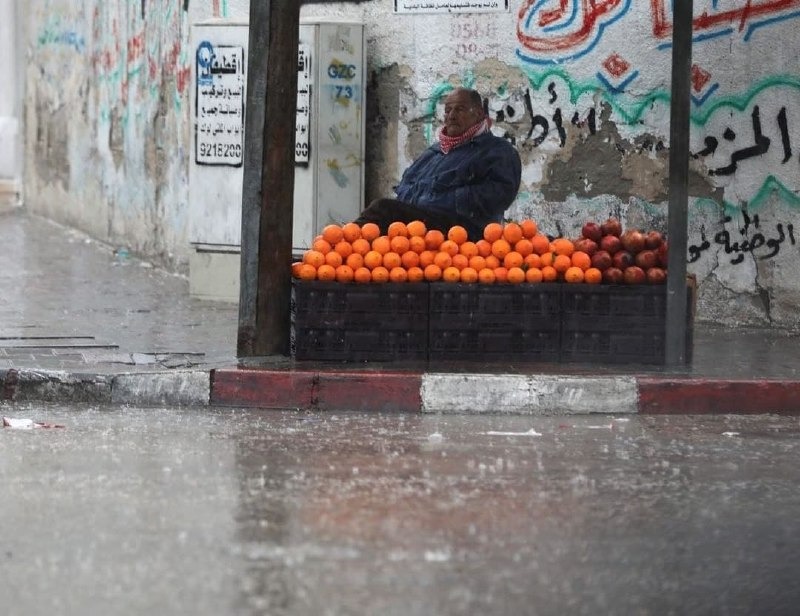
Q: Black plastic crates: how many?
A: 6